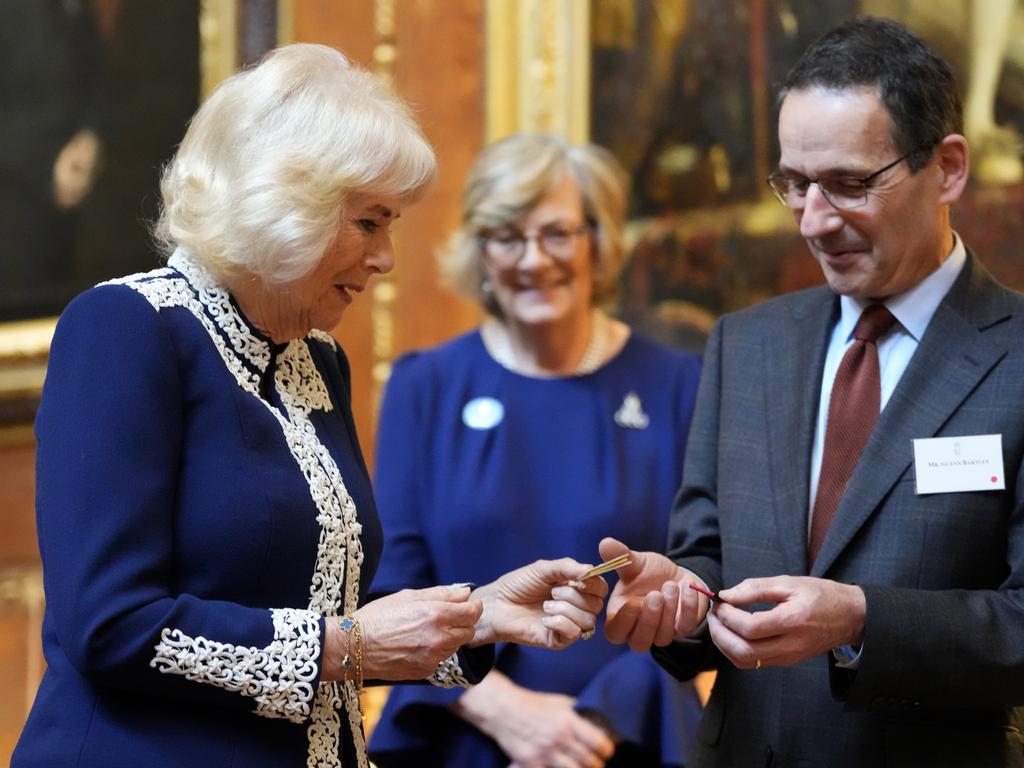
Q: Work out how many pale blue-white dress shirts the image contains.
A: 1